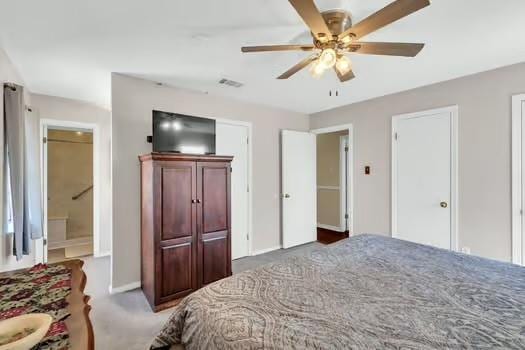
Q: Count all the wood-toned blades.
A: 6